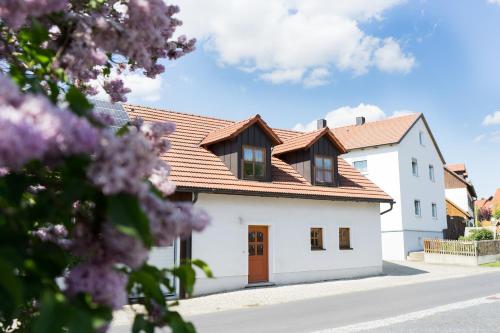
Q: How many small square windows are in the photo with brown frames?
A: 2